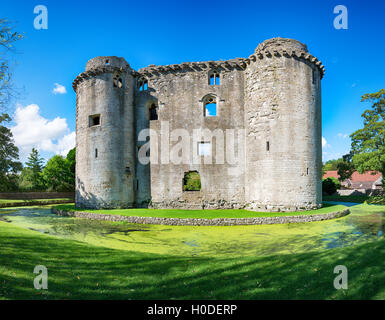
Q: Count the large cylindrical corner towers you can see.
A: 2